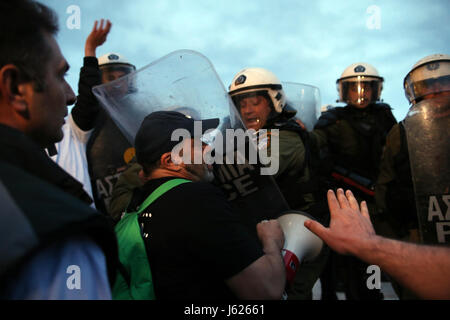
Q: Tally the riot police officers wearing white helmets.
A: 4